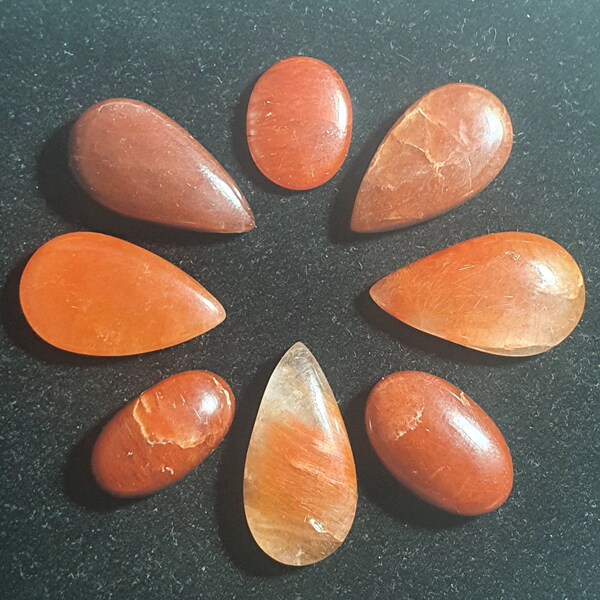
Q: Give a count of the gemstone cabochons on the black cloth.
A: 8